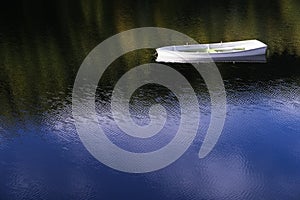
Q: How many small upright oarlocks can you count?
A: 2